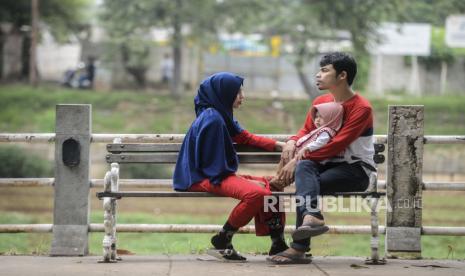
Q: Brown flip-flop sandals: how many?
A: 2